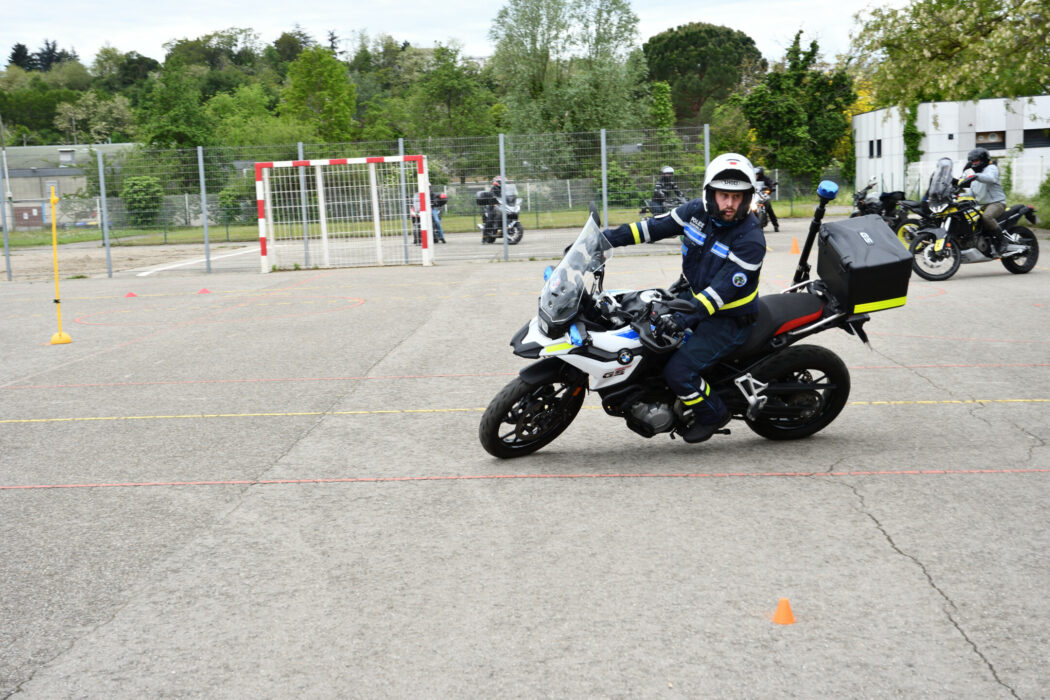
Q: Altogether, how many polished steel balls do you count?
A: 0